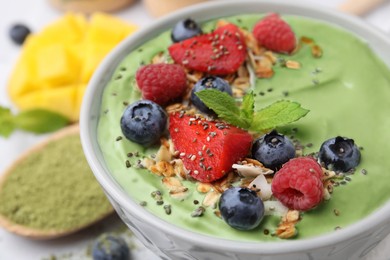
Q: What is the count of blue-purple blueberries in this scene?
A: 8